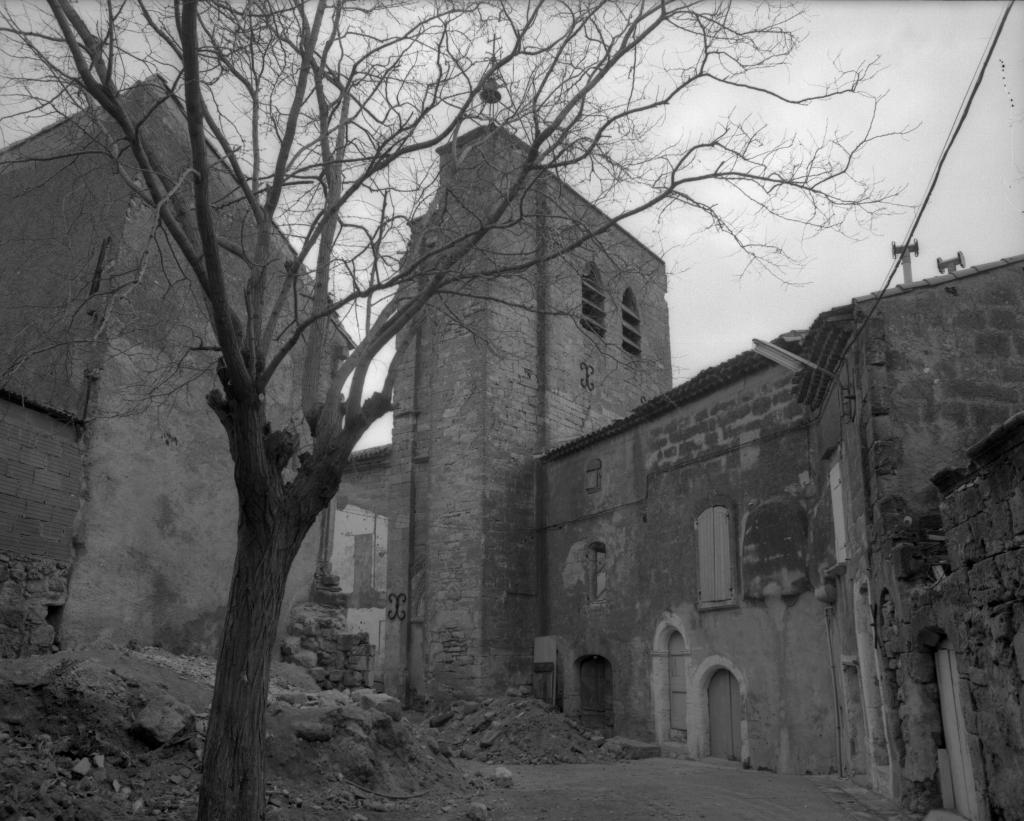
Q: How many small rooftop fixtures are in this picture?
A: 2